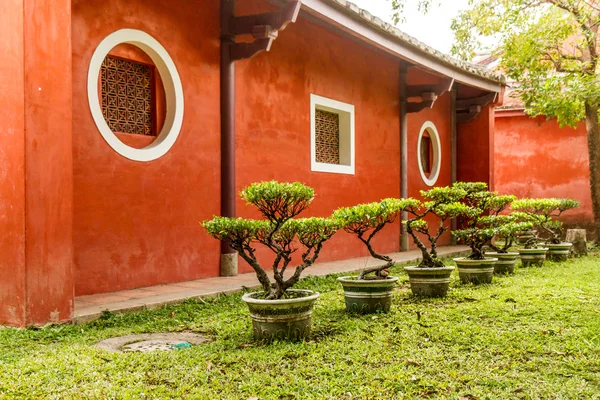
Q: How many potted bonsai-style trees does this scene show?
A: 7